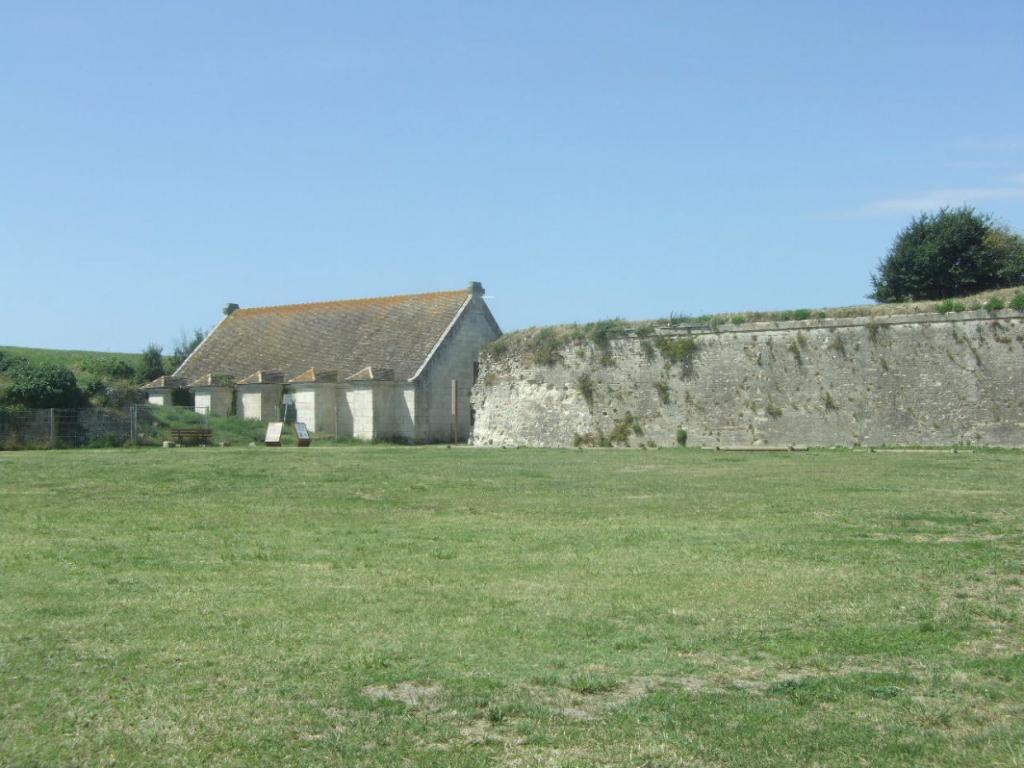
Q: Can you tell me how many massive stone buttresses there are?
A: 5